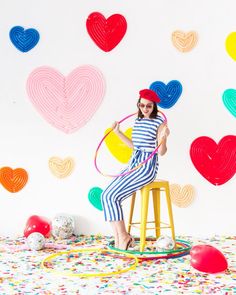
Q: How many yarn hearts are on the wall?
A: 13